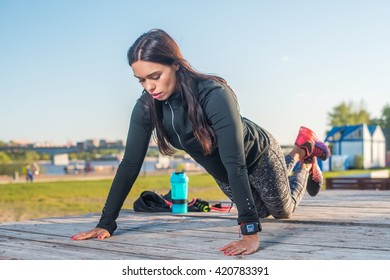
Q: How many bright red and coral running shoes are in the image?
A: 2